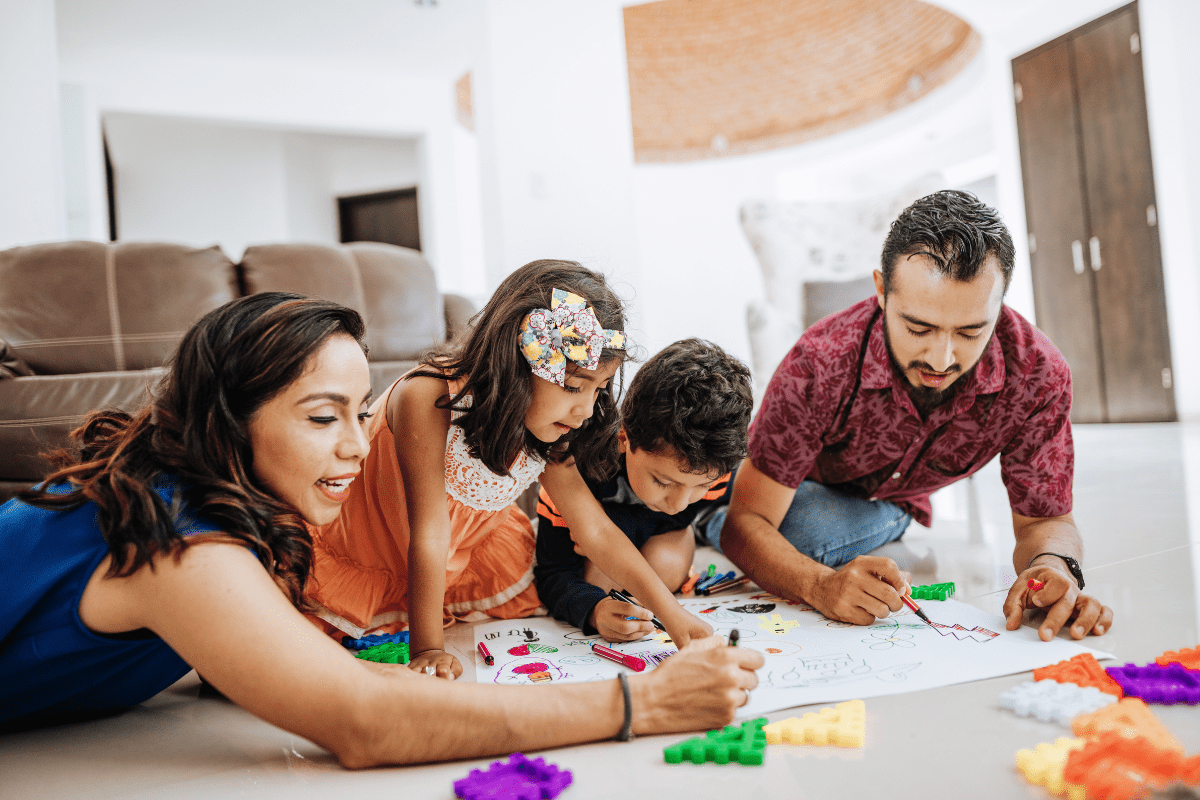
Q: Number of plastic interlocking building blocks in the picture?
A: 13